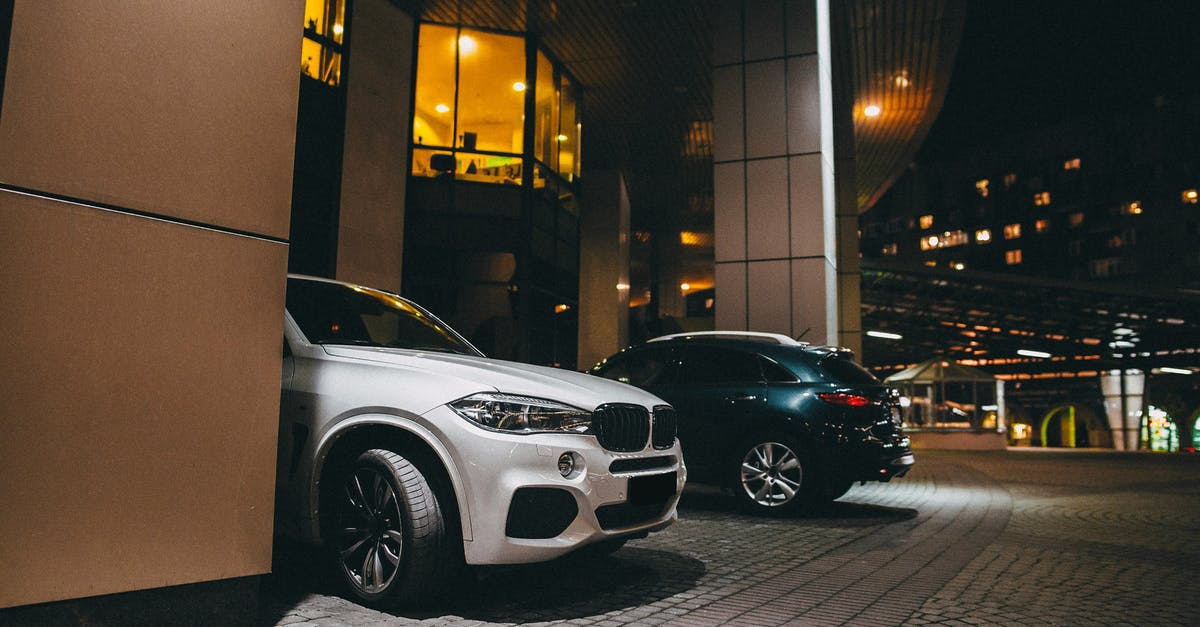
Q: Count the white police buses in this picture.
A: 0